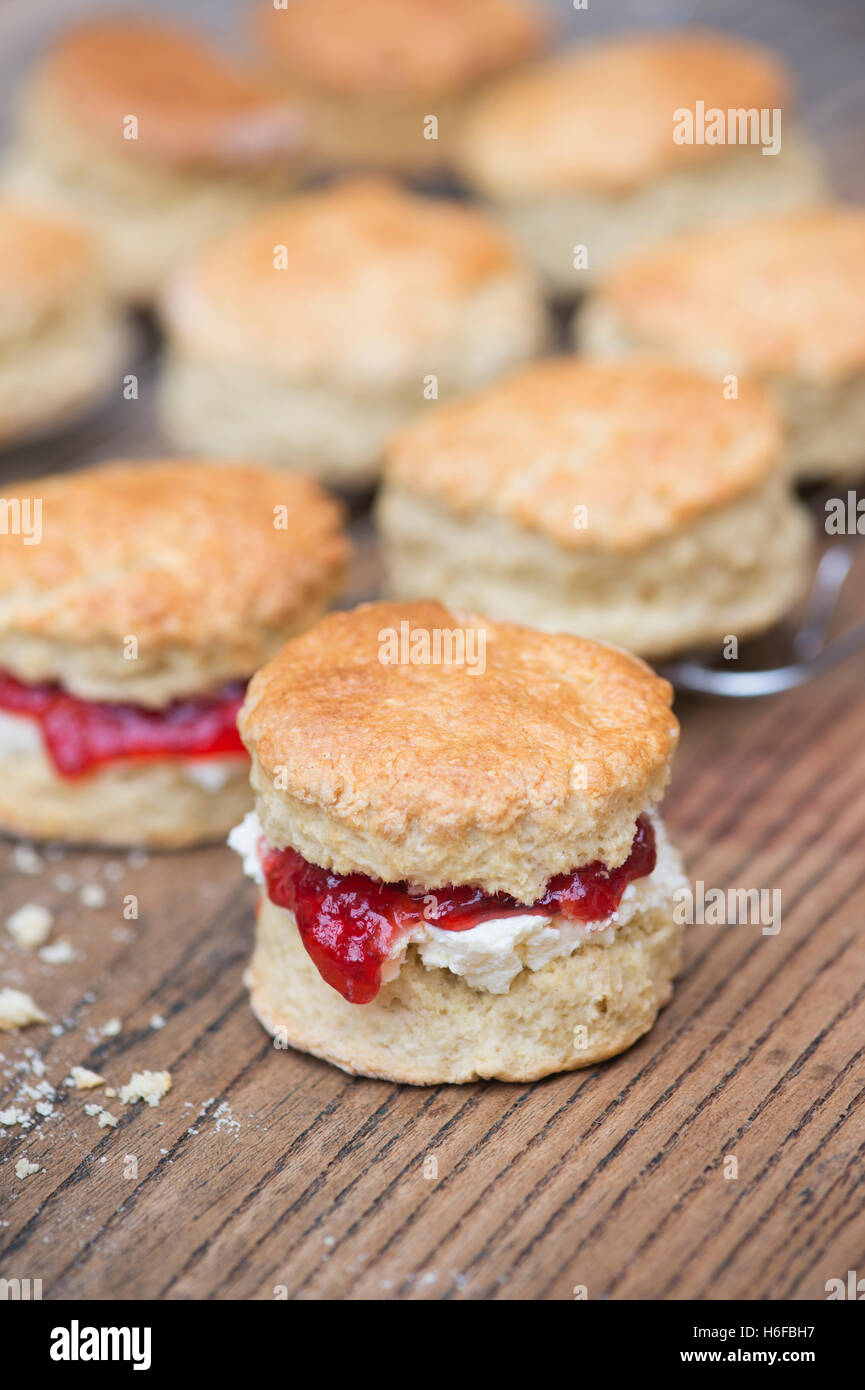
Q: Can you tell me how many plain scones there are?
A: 7